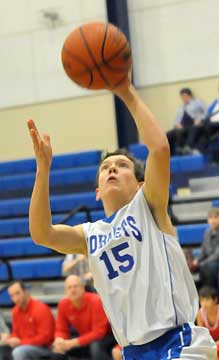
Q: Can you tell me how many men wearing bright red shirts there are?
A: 2